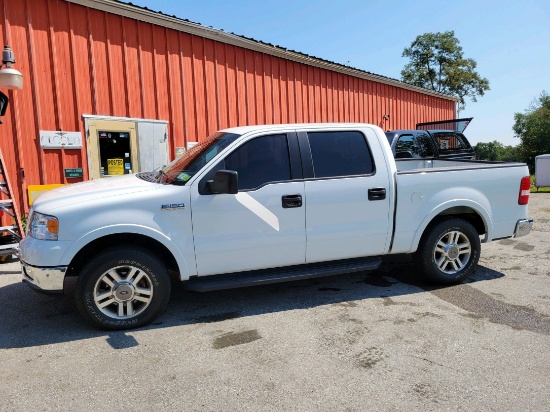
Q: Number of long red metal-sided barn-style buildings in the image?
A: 1